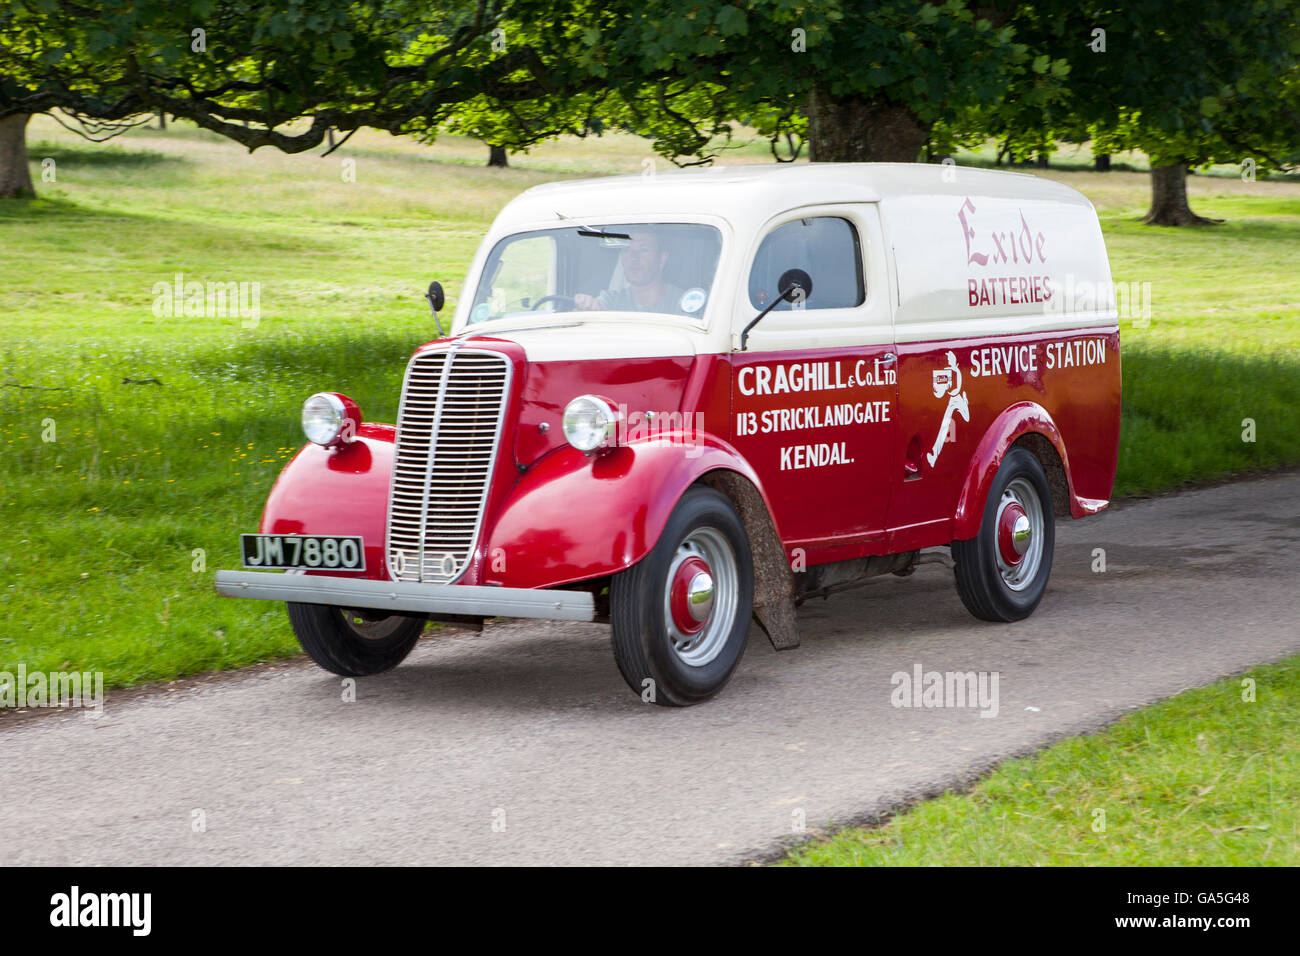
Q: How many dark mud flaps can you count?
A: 1